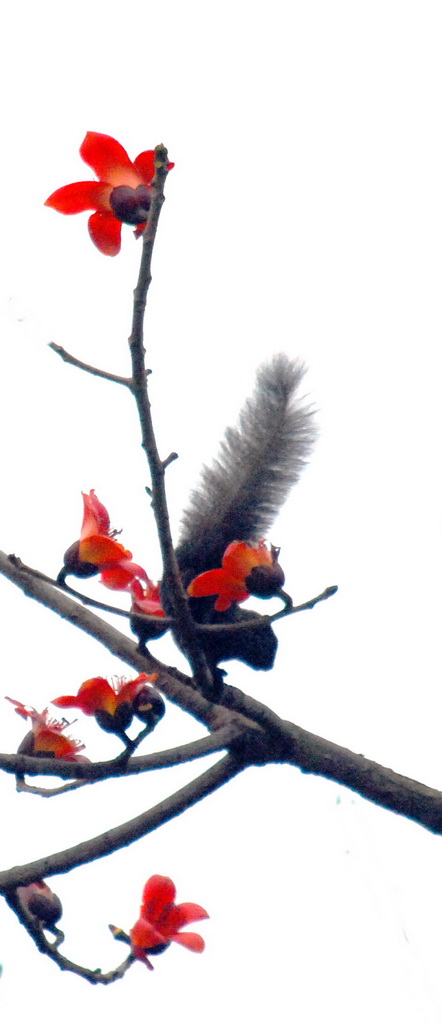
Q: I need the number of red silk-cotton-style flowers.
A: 7